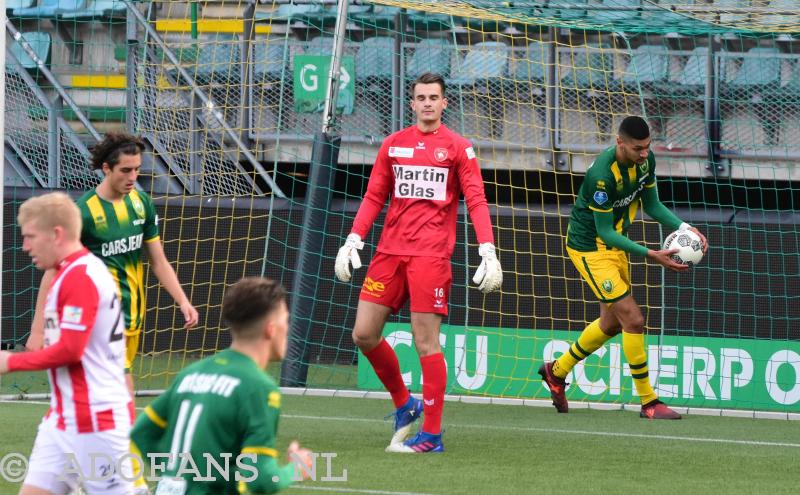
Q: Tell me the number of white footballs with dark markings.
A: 1